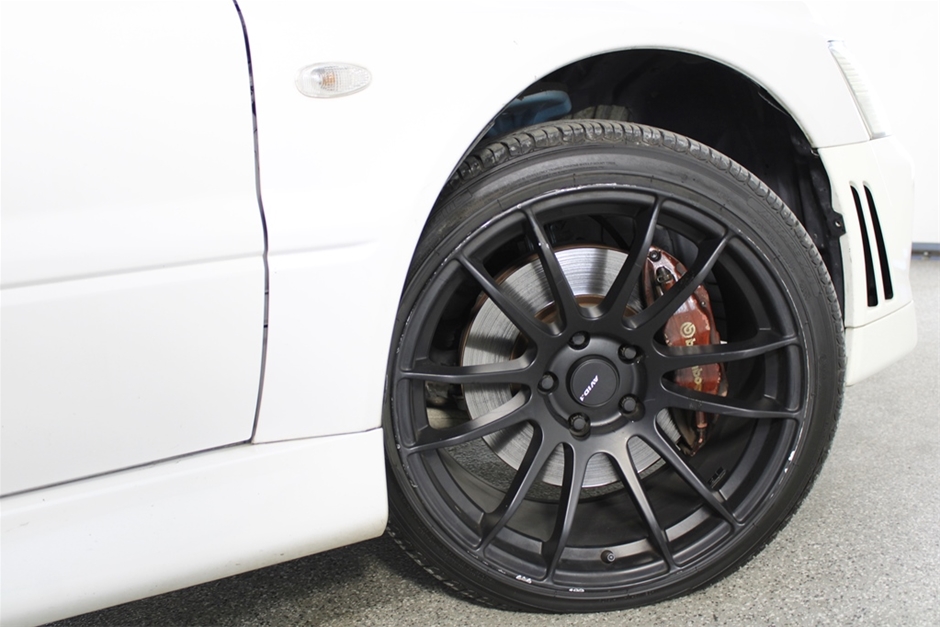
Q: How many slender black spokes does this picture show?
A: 12